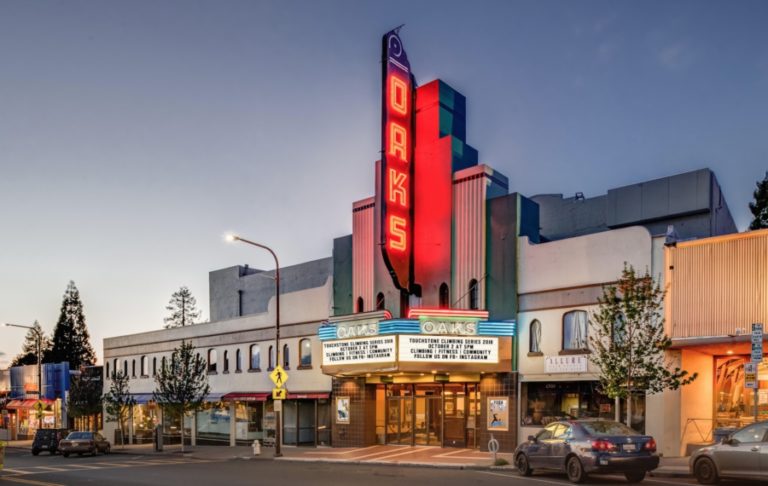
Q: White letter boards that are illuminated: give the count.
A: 2